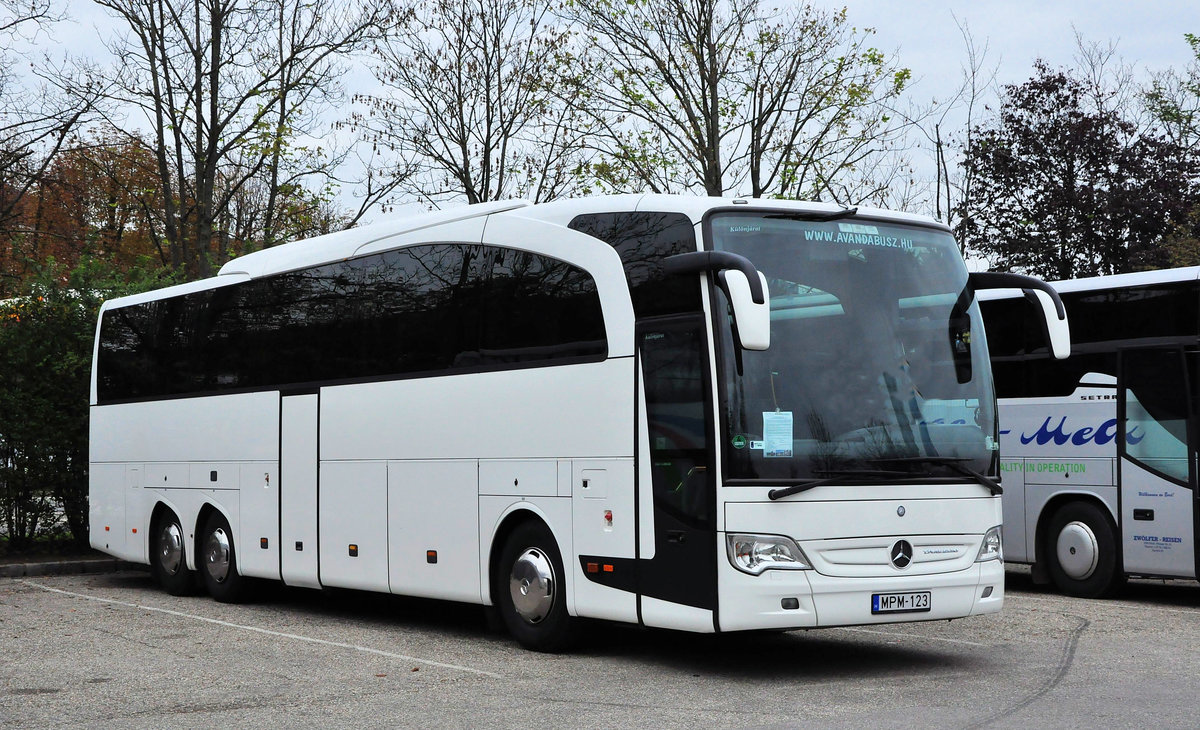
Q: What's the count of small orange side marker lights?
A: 7